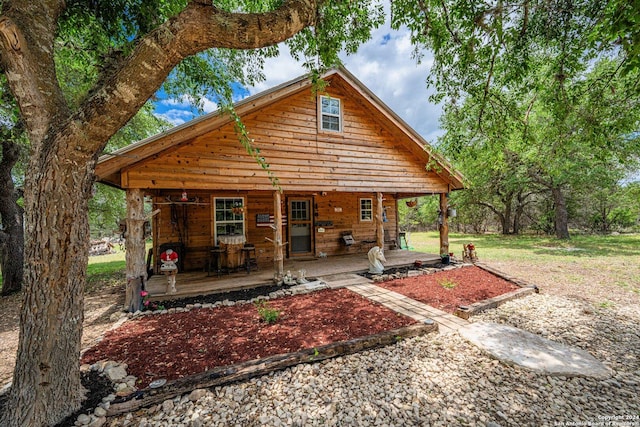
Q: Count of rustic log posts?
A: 4